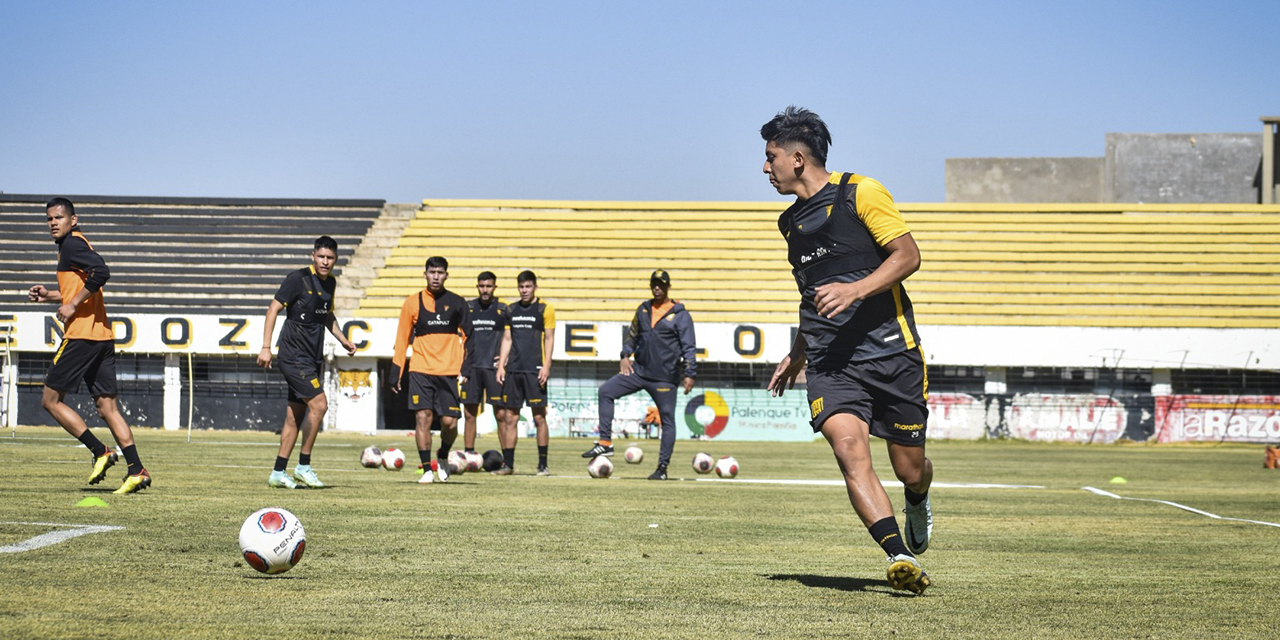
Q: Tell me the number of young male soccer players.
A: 6